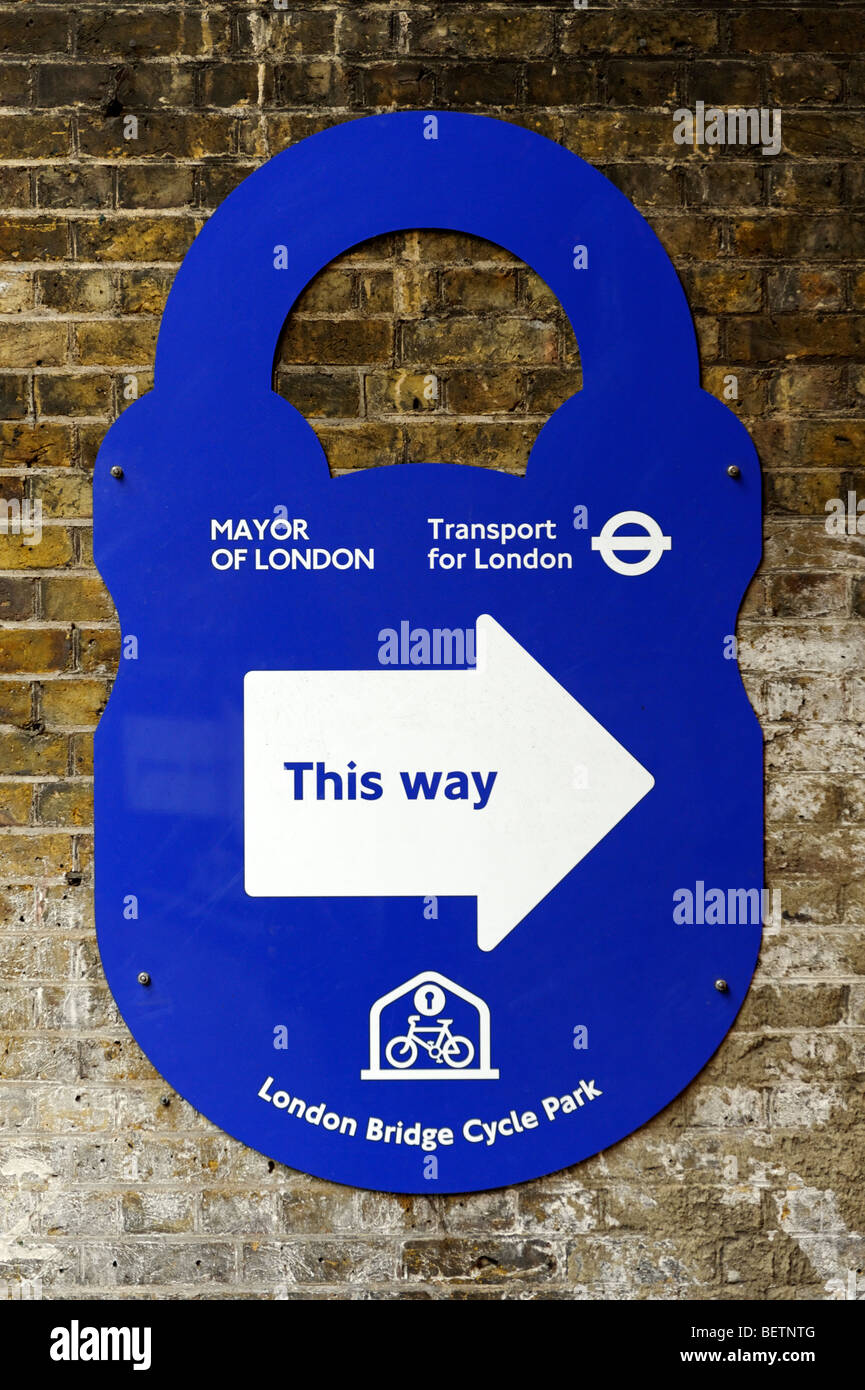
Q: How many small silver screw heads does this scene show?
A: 4